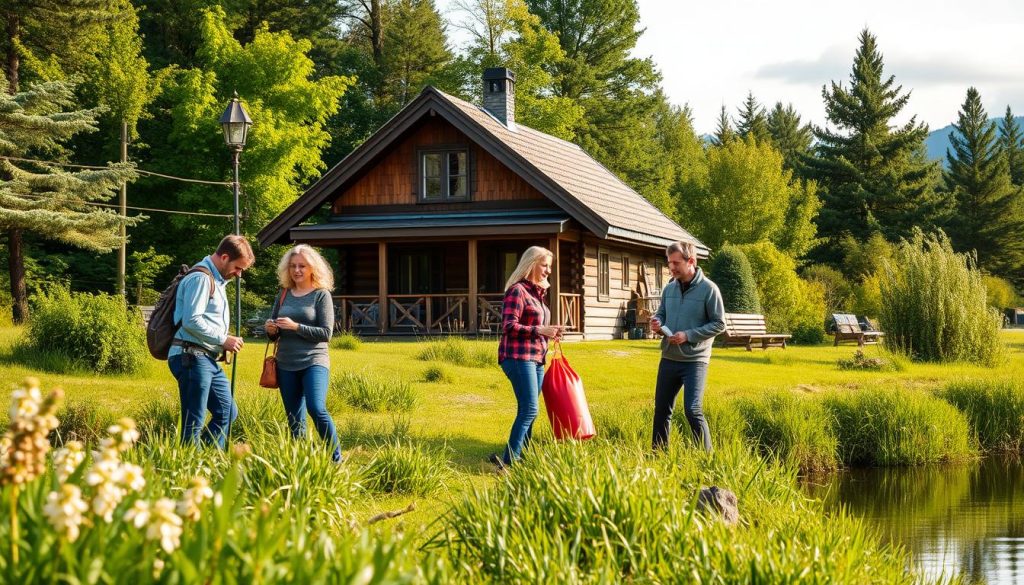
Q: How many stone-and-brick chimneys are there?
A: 1